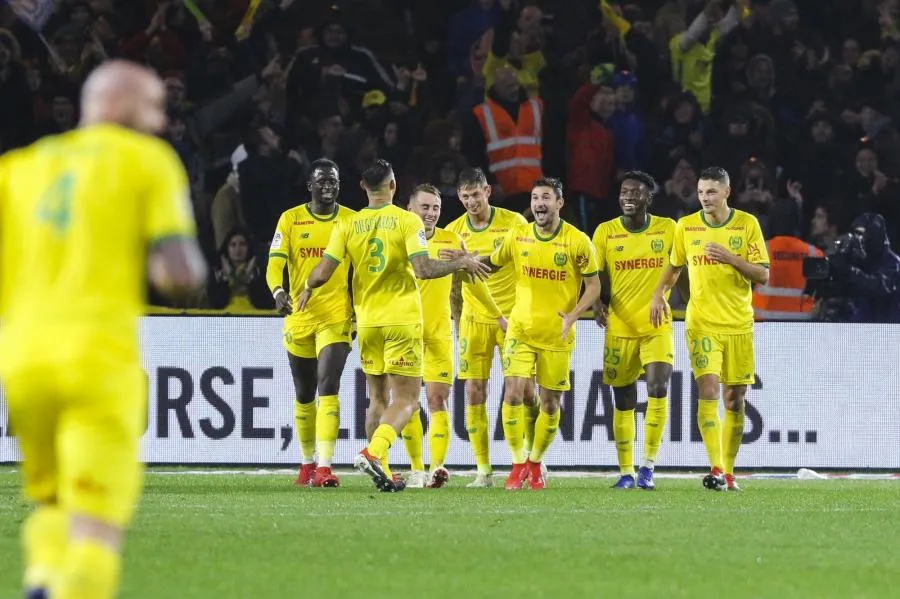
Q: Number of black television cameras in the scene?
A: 1